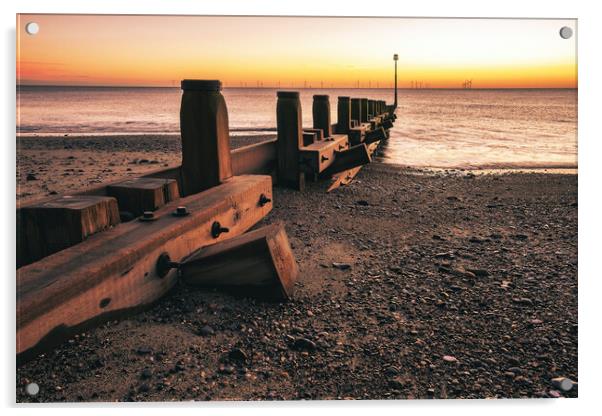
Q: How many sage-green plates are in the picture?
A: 0